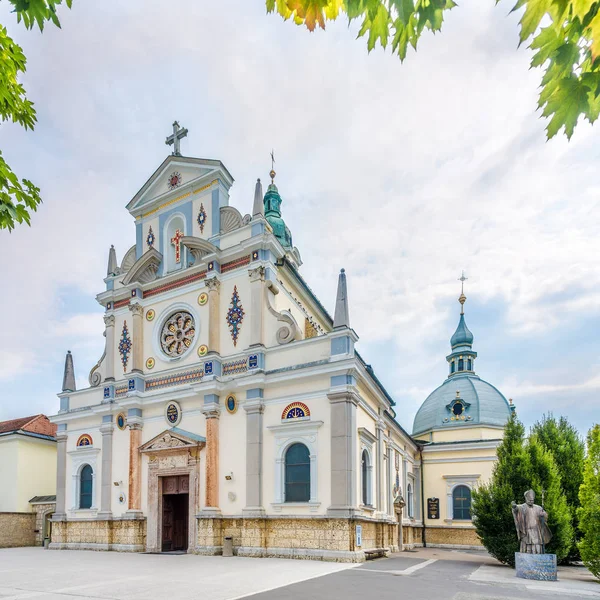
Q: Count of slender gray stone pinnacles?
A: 4